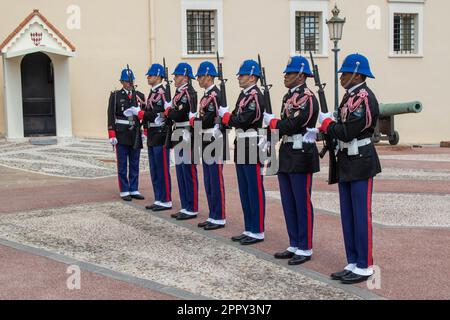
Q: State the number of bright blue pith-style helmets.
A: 7